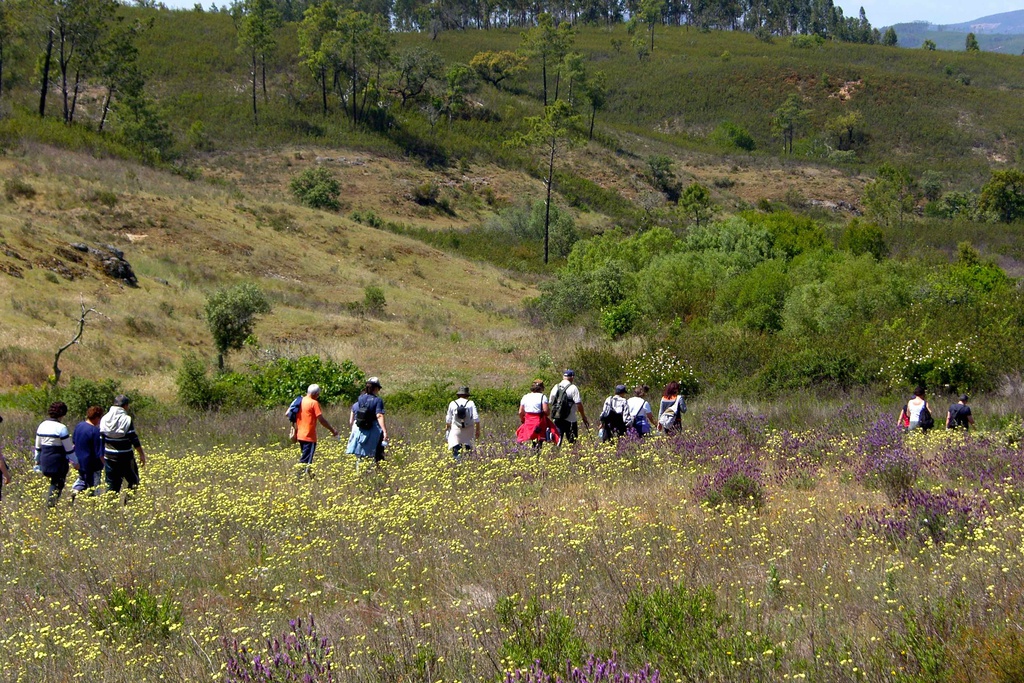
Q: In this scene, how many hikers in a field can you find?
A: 15